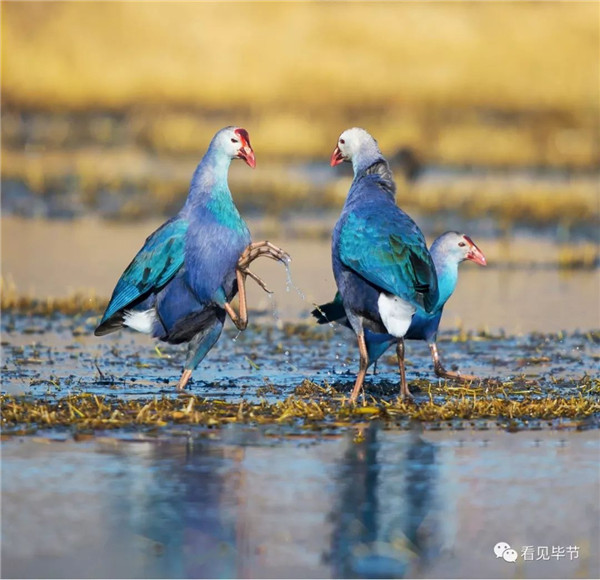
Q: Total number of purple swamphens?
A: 3